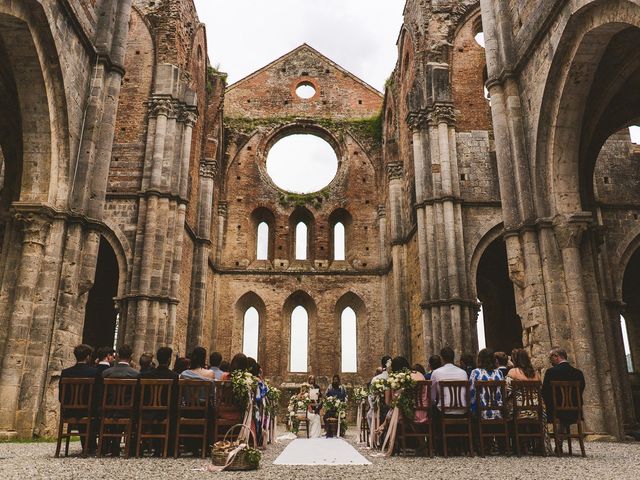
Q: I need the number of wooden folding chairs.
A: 10